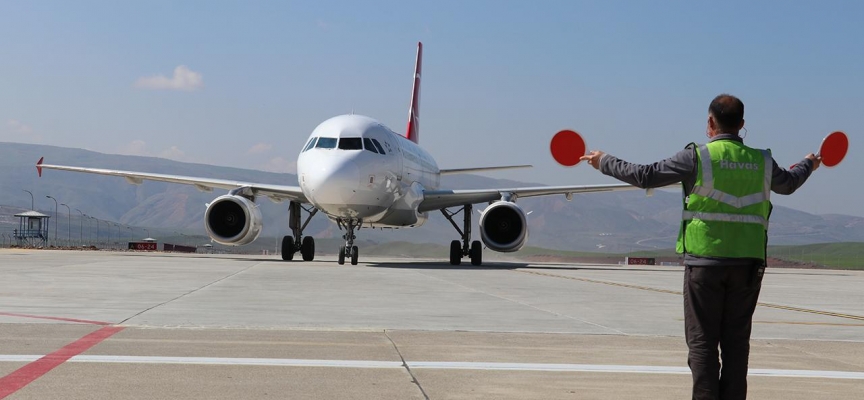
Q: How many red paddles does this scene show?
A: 2